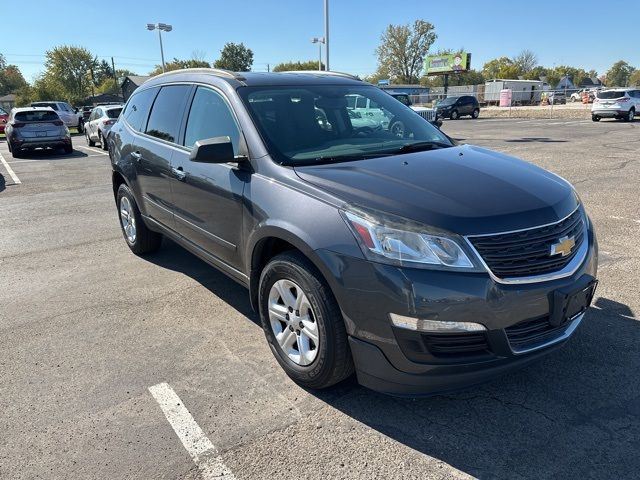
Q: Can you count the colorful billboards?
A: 1